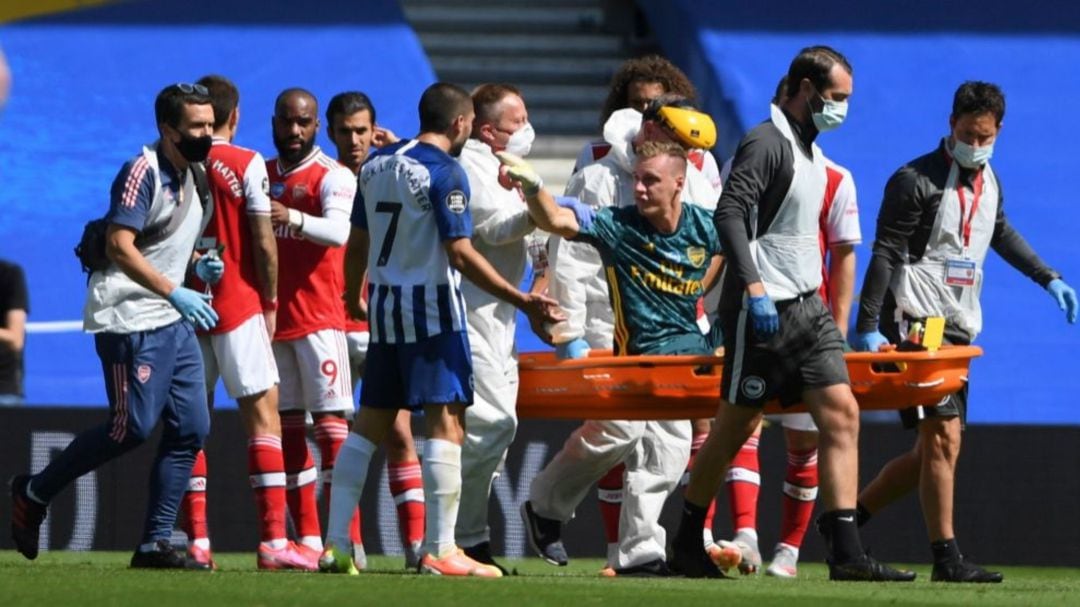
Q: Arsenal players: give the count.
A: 6